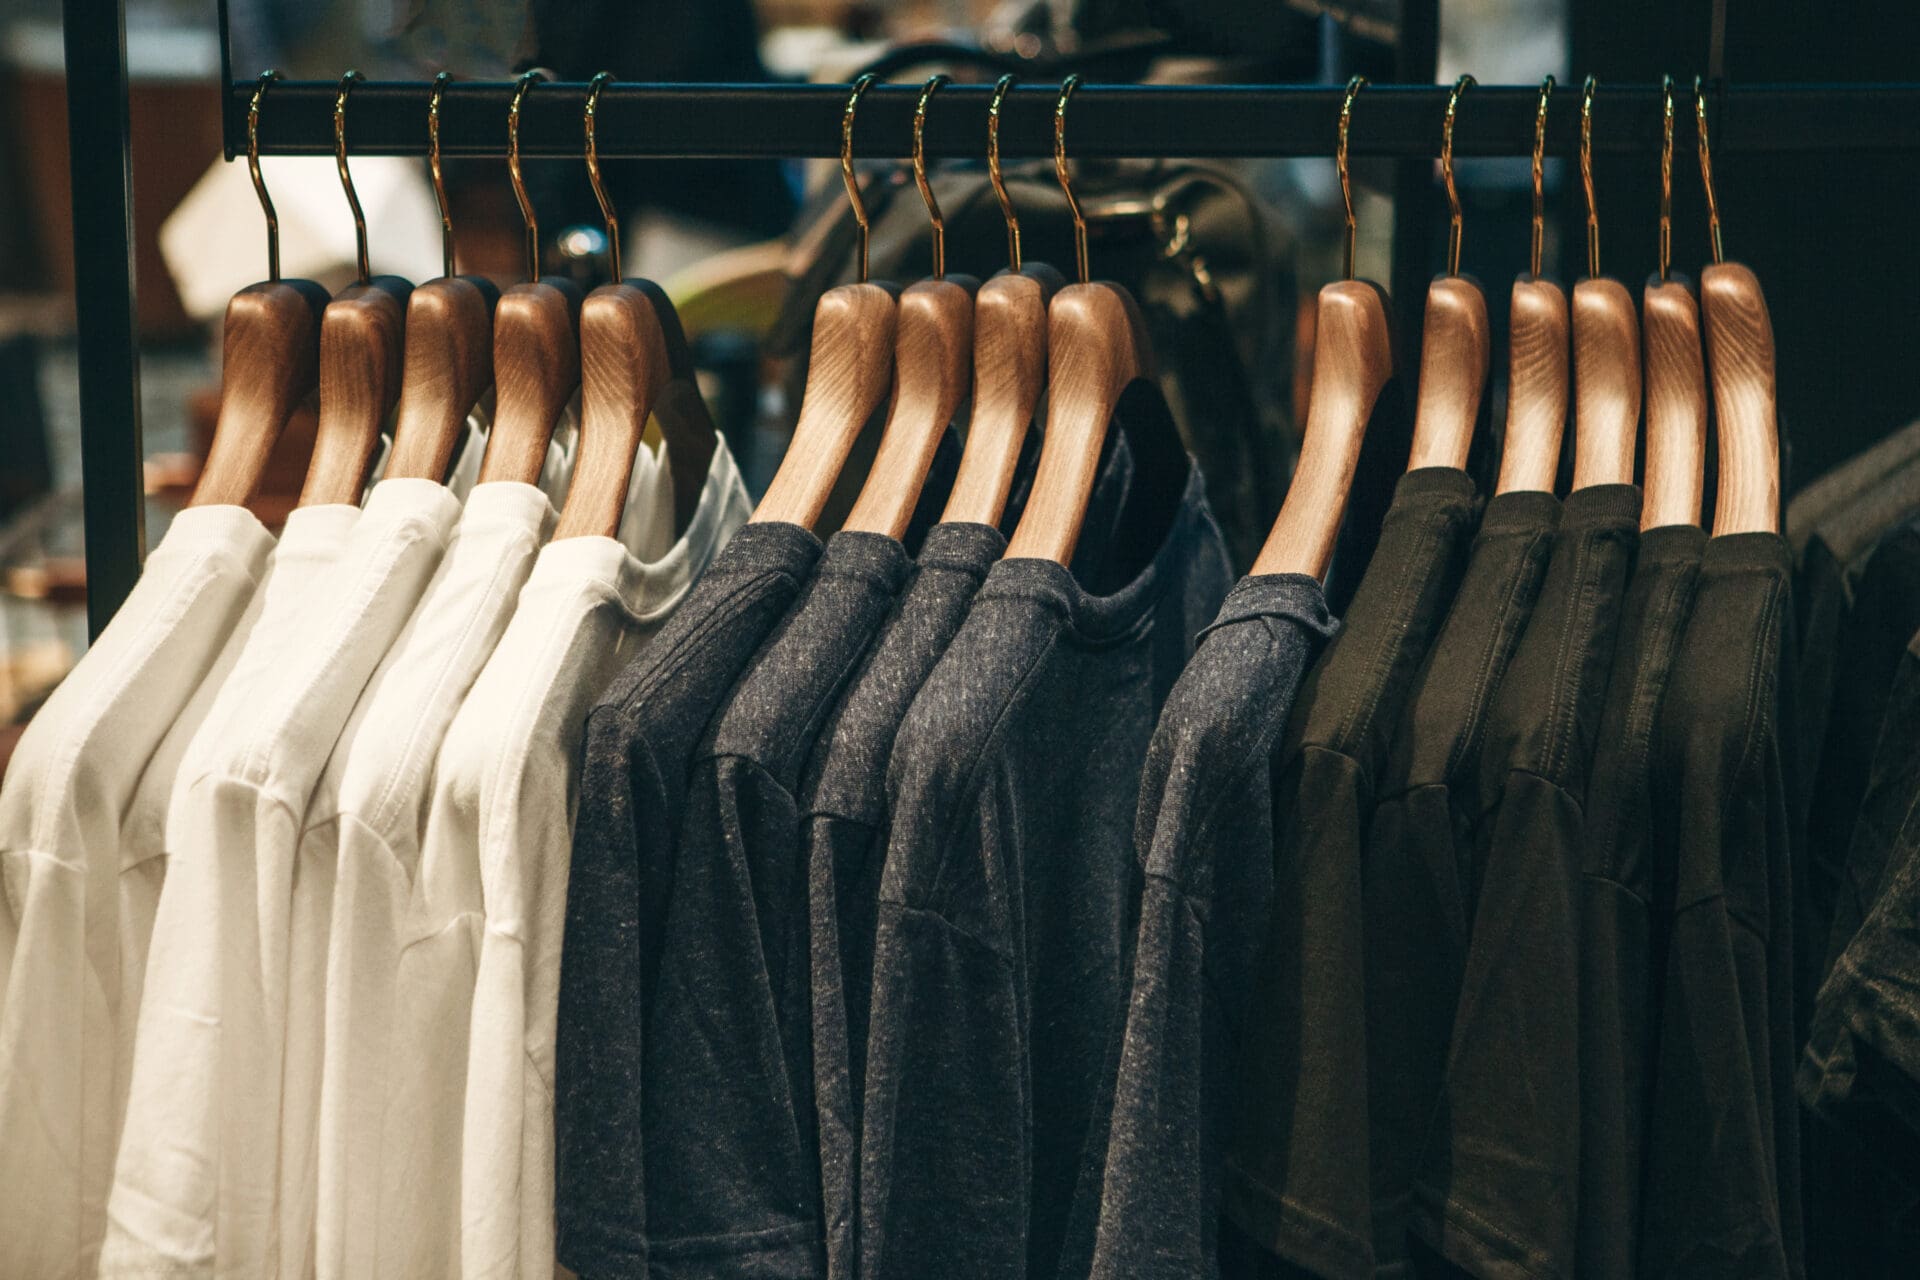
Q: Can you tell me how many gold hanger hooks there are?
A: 15